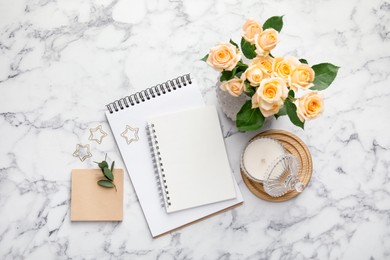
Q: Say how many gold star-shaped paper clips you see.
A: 3